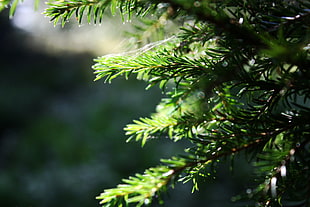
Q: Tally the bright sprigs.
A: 3